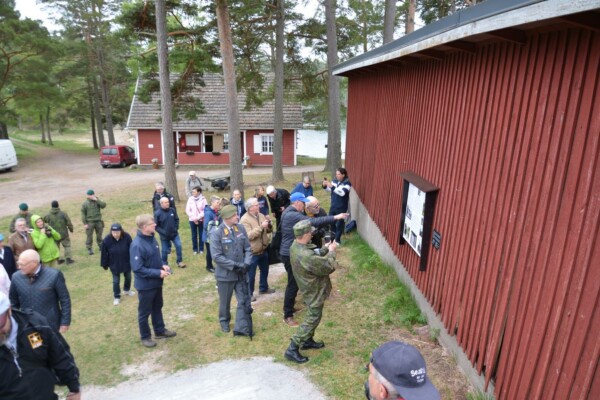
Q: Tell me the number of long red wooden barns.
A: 1